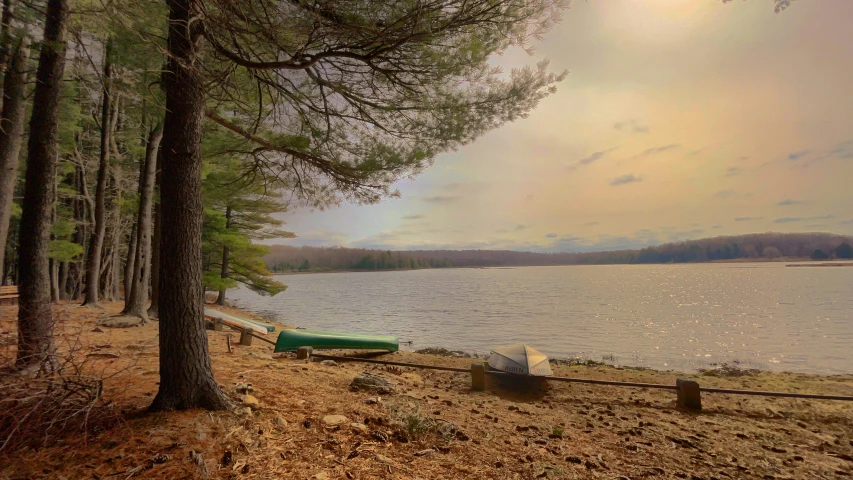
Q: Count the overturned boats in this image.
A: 4